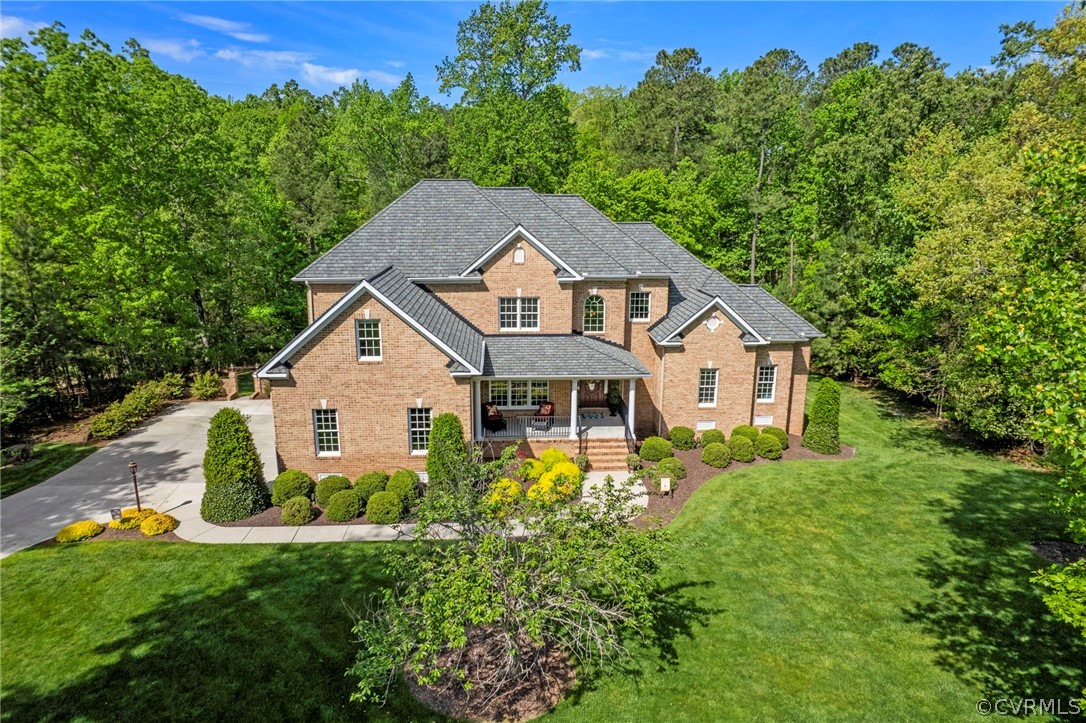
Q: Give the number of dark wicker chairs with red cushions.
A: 2